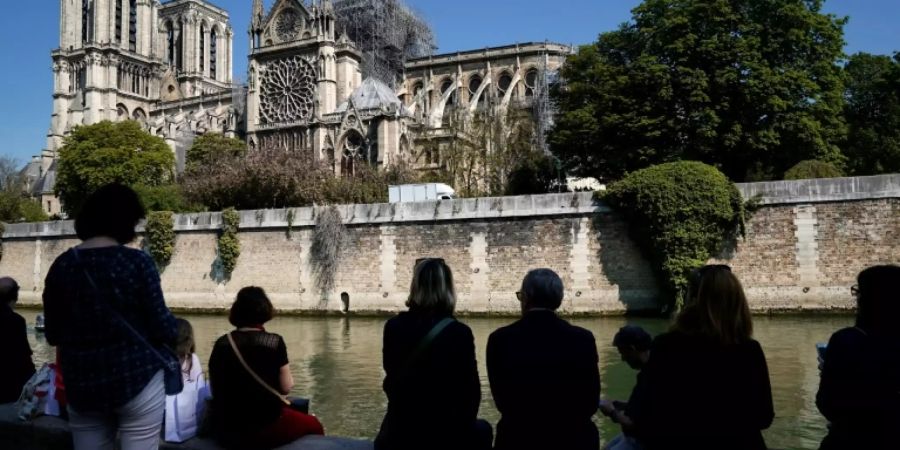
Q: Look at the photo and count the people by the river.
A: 9